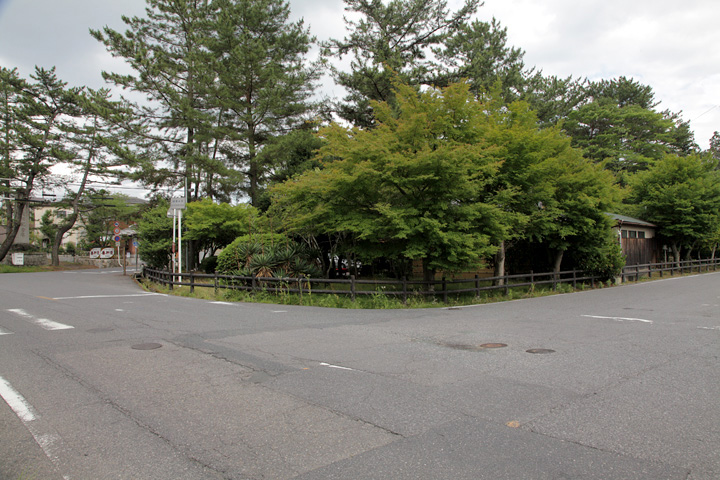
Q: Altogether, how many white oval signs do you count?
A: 2